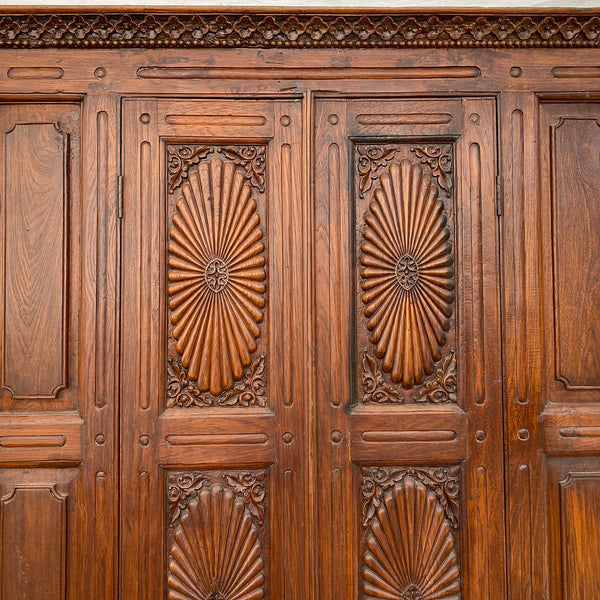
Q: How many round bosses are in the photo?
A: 12